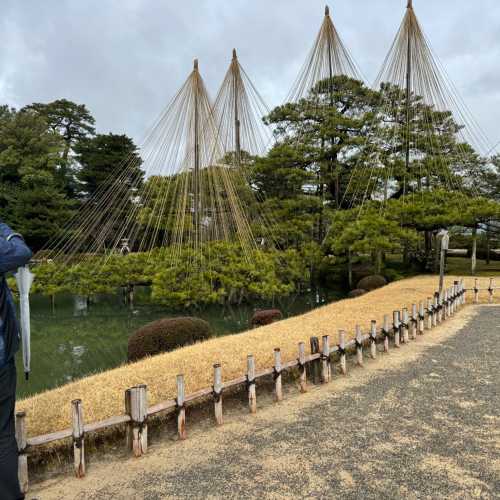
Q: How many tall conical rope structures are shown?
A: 4